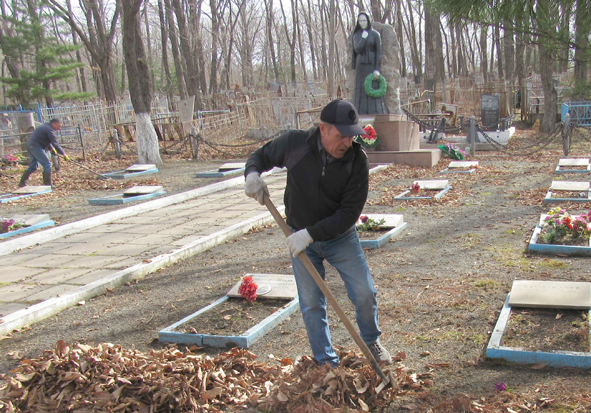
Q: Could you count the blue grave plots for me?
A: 13